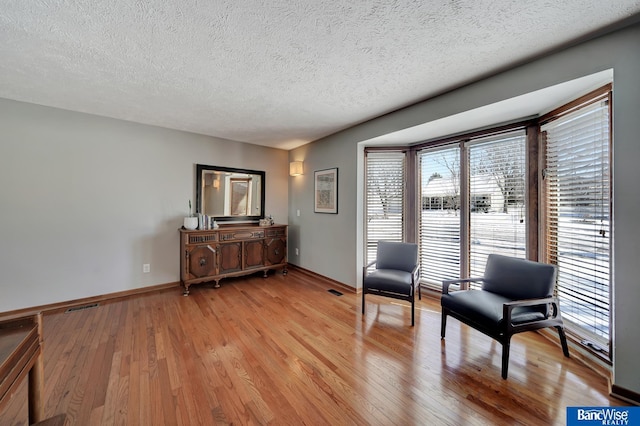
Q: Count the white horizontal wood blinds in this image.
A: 4